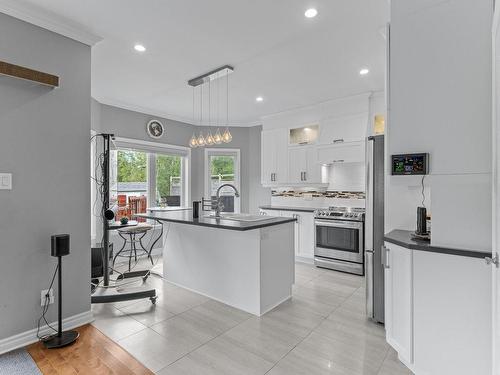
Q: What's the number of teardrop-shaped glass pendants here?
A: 5